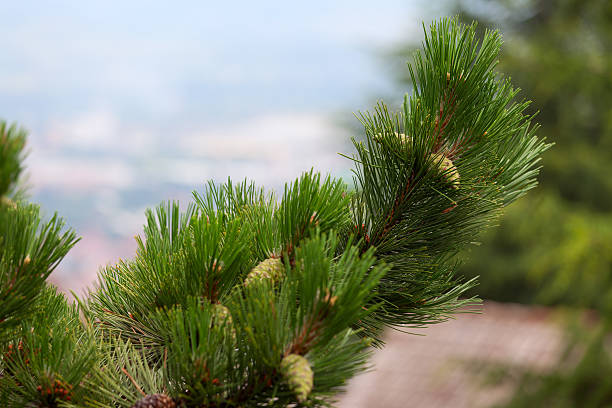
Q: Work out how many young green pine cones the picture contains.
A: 5